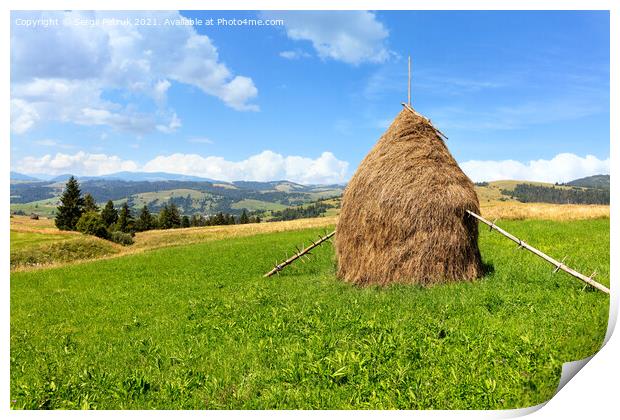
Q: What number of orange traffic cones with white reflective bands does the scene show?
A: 0